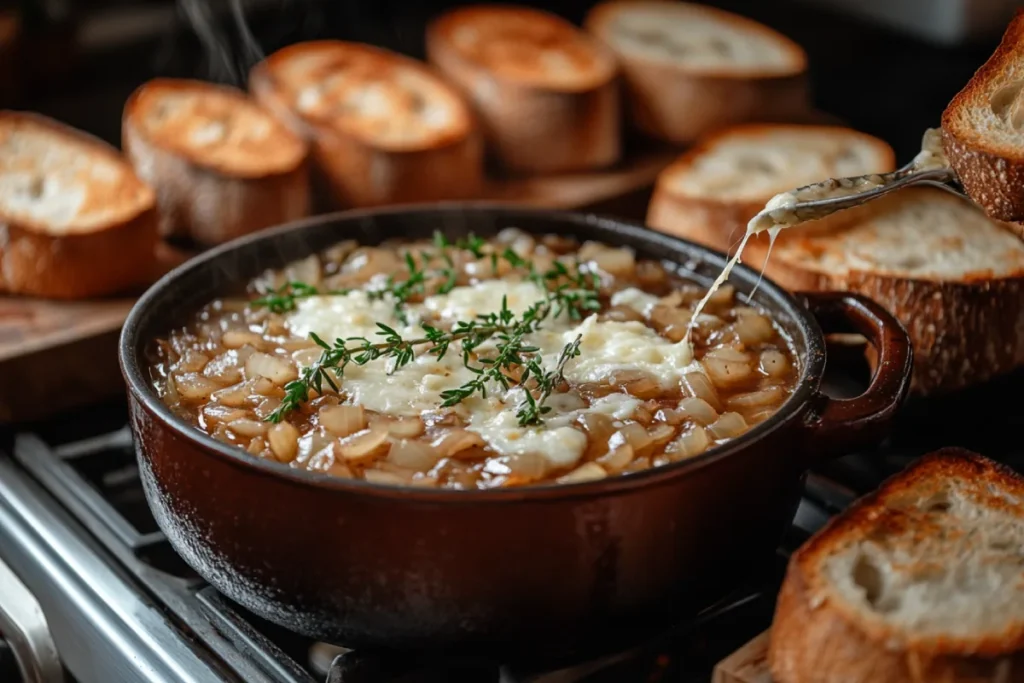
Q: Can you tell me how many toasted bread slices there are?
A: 9